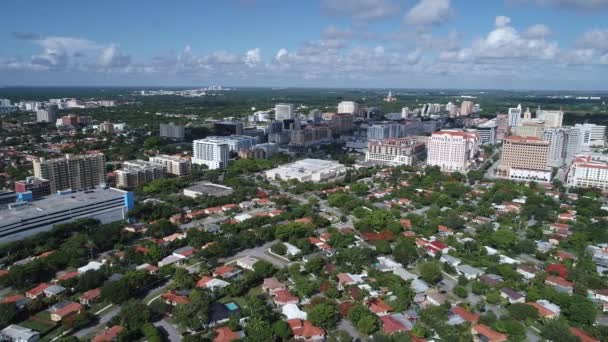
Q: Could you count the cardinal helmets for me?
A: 0